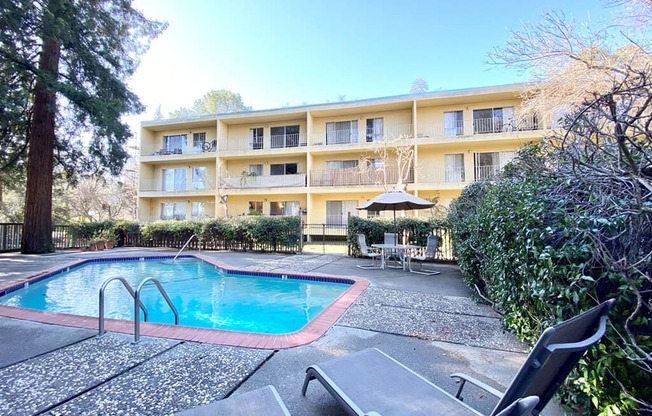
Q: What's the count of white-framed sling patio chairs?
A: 3